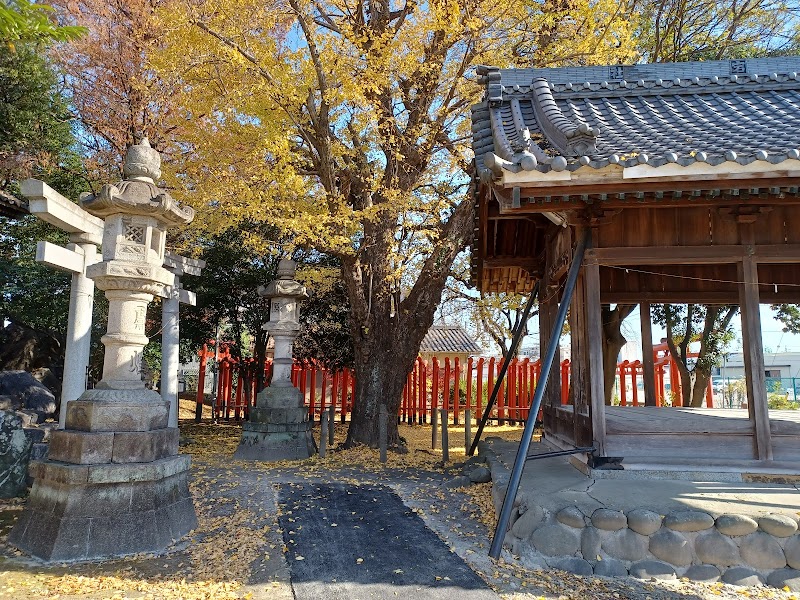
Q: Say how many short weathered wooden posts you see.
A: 6